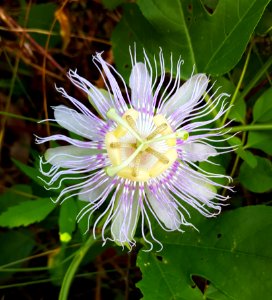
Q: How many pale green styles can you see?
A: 3